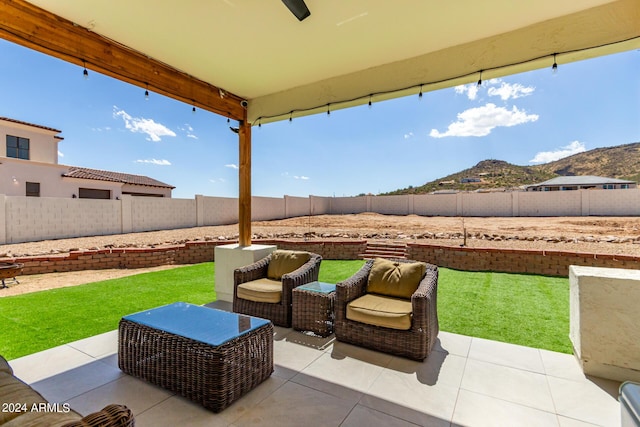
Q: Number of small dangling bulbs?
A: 11